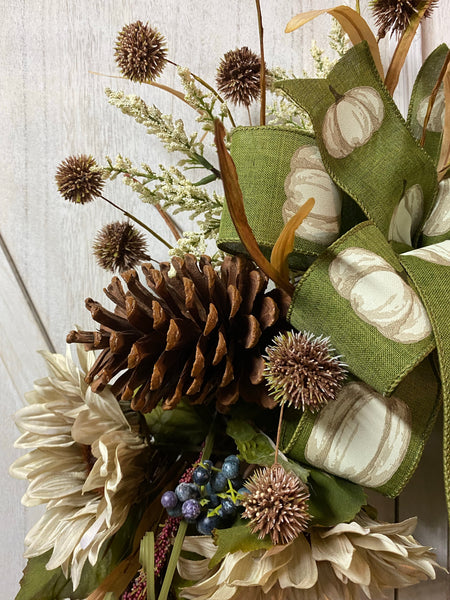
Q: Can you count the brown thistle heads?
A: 7